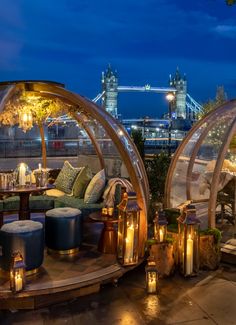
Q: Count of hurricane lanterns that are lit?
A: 5